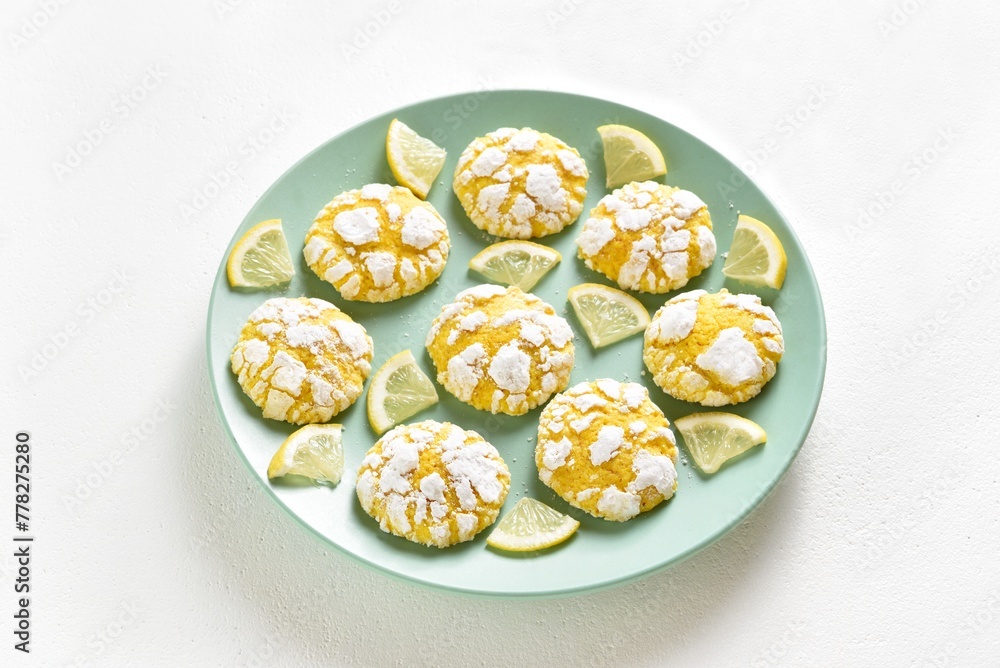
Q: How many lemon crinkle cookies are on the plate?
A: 8